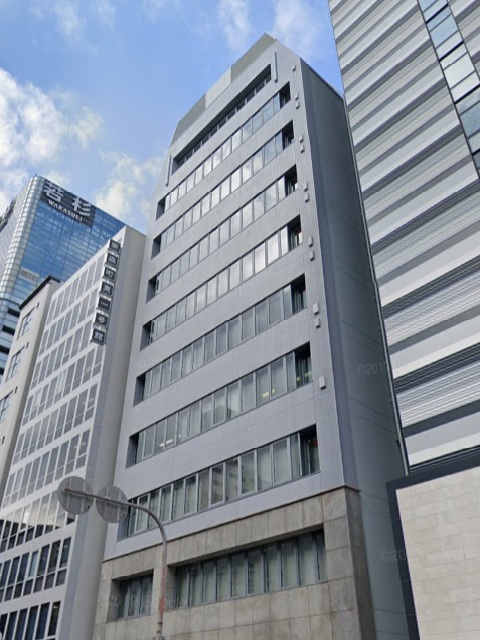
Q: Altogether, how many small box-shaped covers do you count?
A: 12